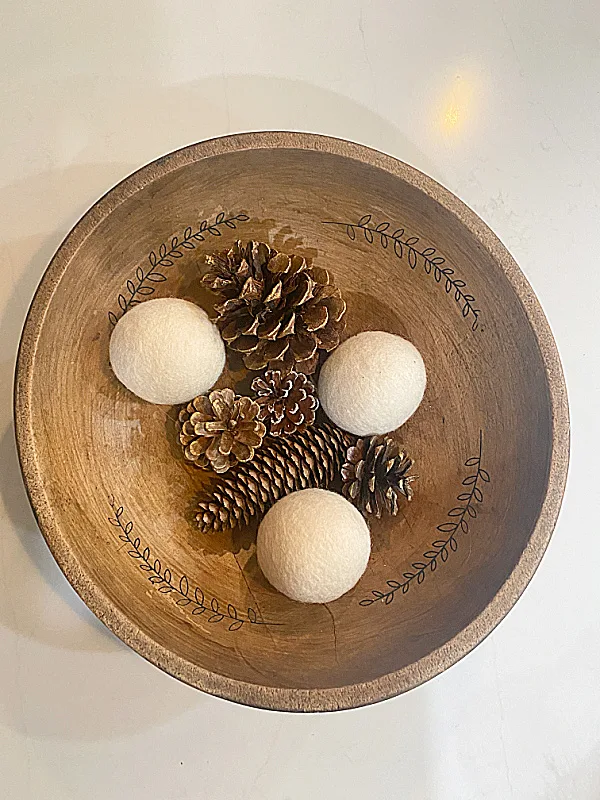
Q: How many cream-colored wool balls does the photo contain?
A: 3